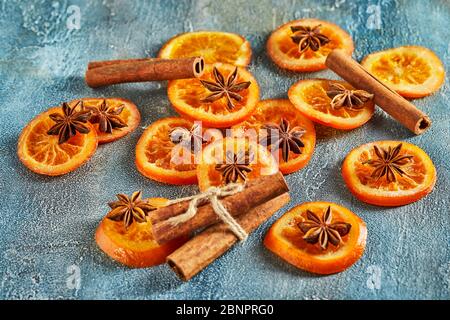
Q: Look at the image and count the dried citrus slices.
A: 13